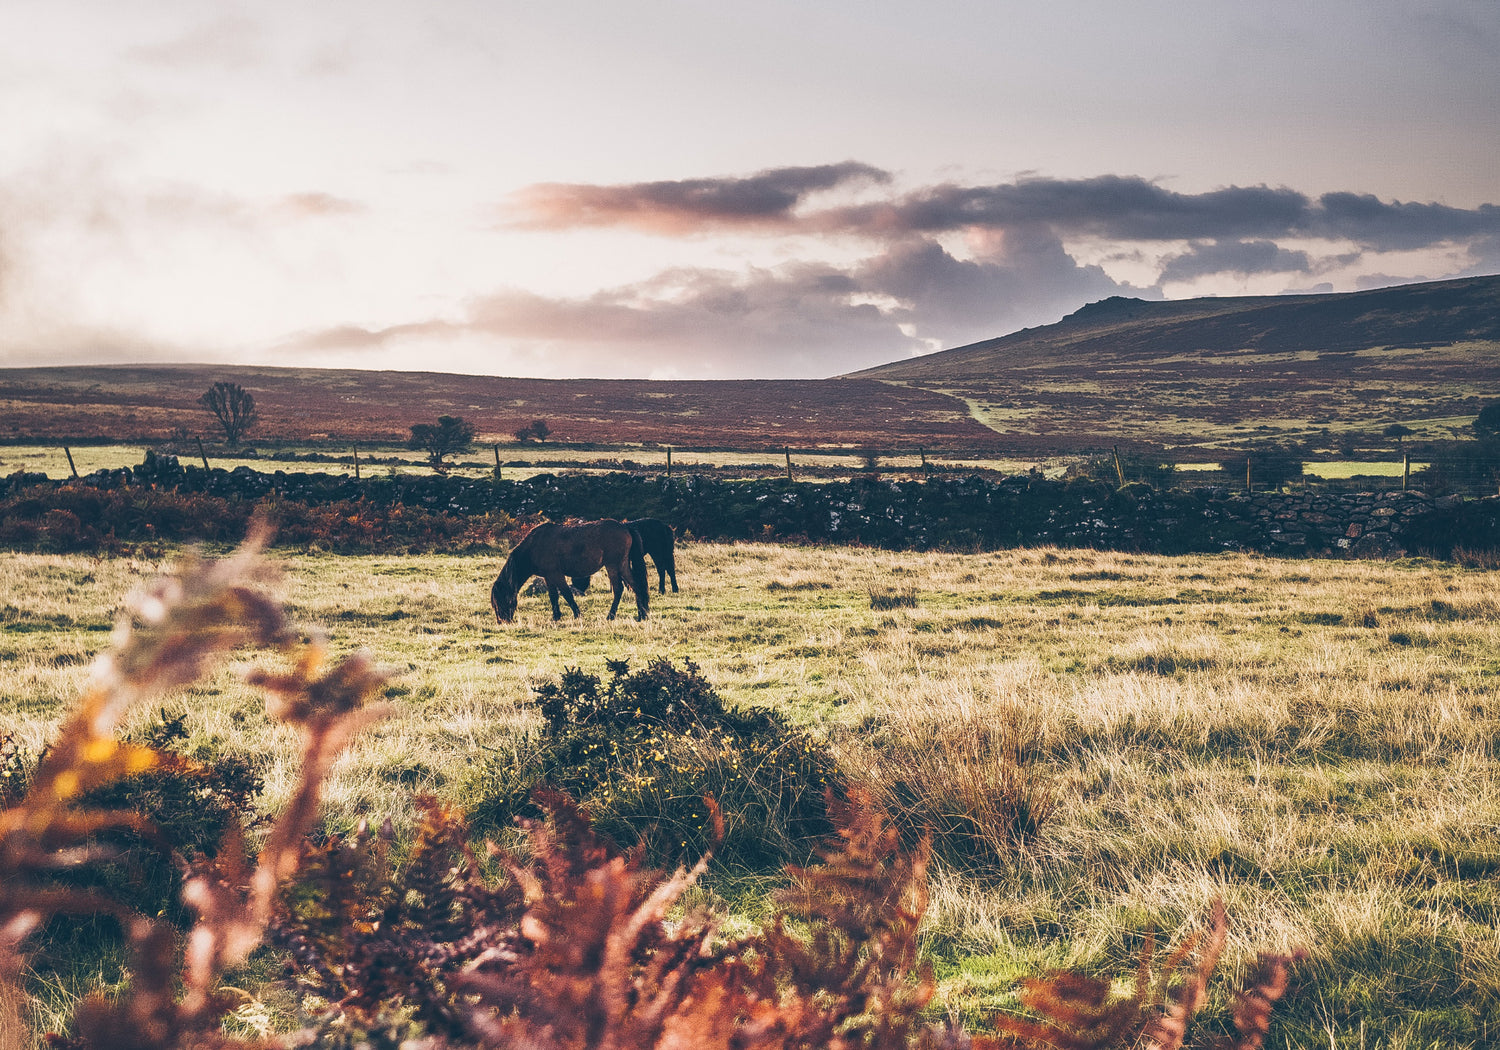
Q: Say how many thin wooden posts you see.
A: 10